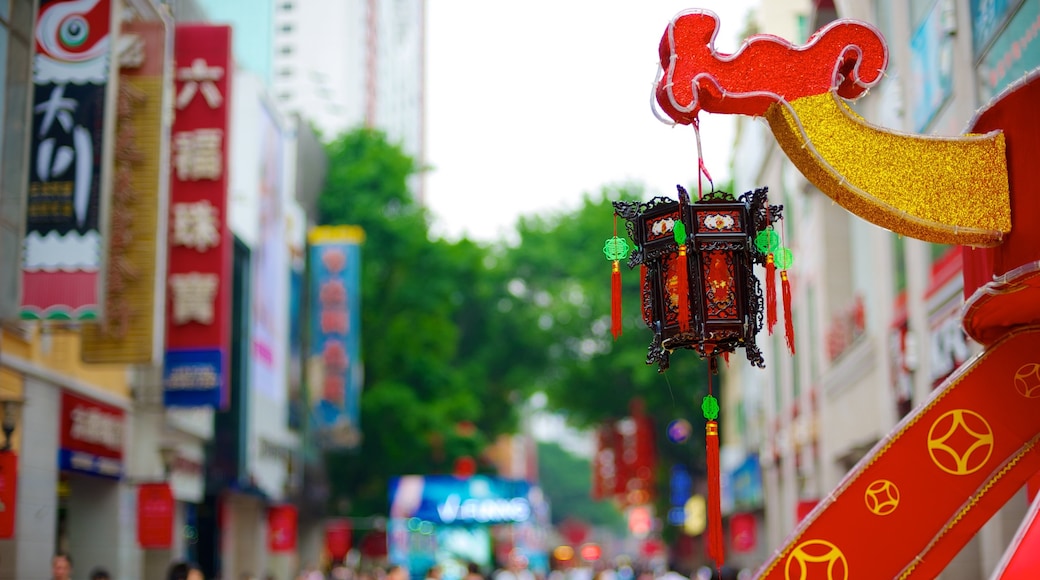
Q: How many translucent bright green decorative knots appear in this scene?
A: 5